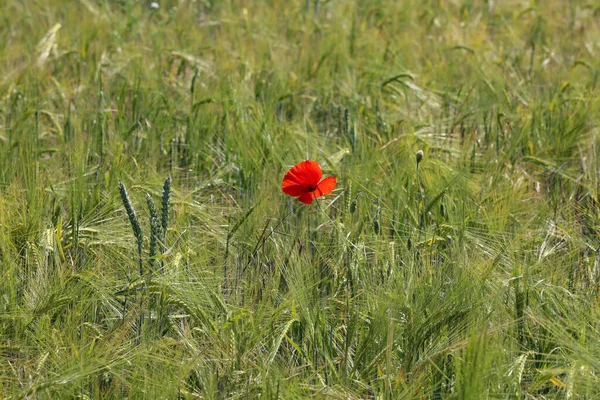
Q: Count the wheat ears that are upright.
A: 3